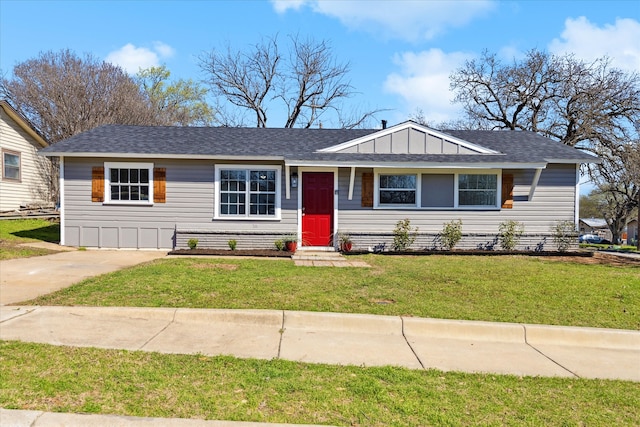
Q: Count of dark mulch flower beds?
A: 2